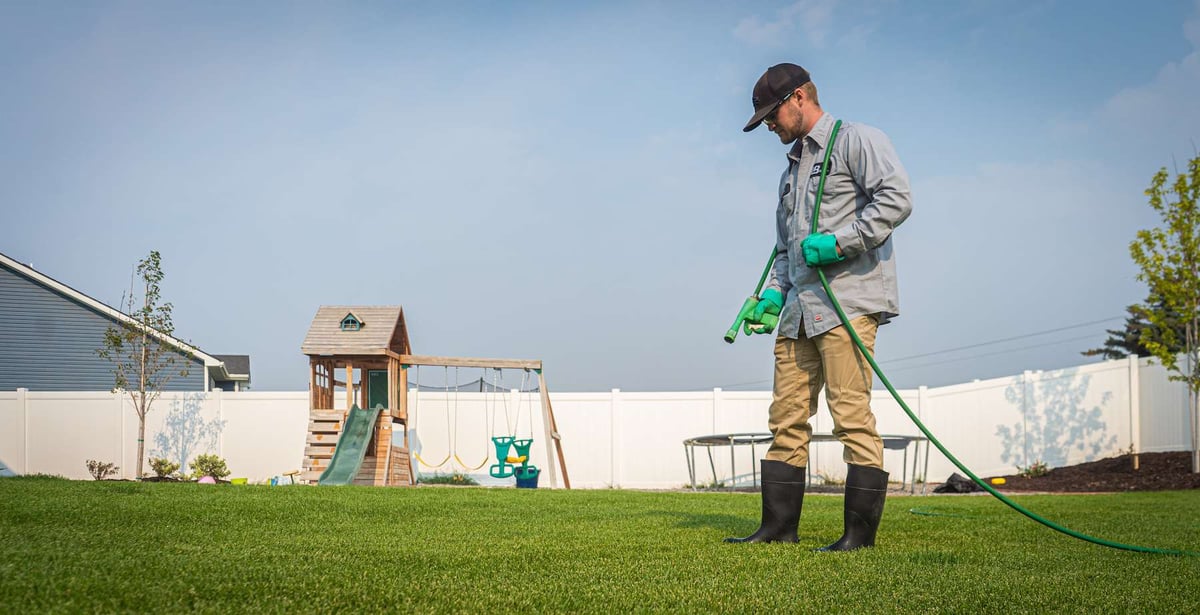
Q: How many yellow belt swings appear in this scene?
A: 2